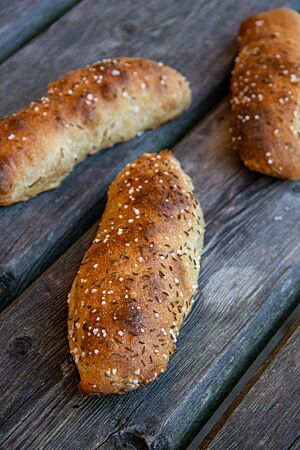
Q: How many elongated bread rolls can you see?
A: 3